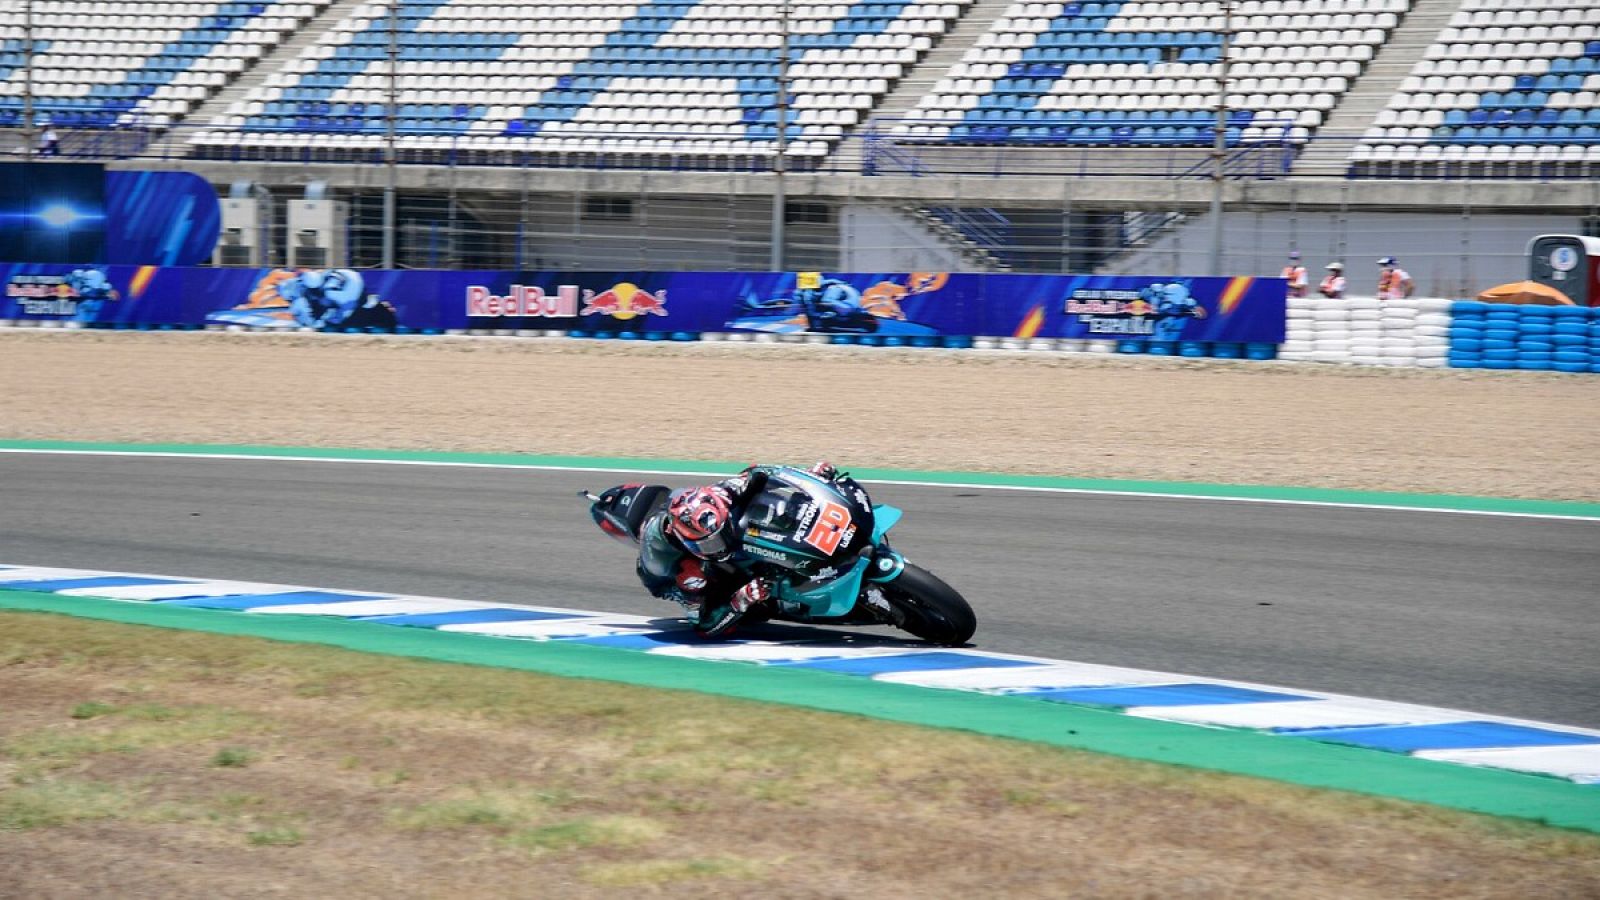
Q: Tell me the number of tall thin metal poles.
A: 4